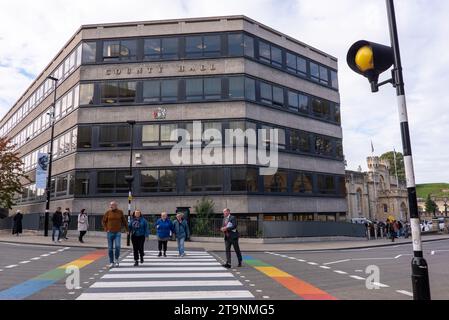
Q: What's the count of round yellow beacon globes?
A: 1